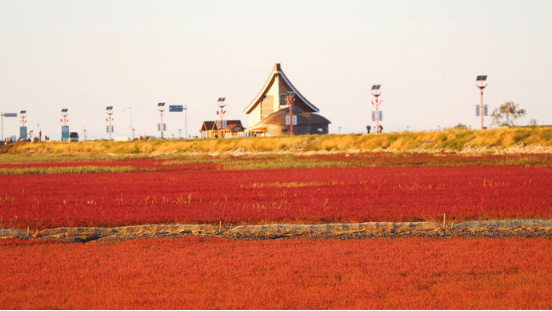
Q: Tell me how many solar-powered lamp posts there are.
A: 8